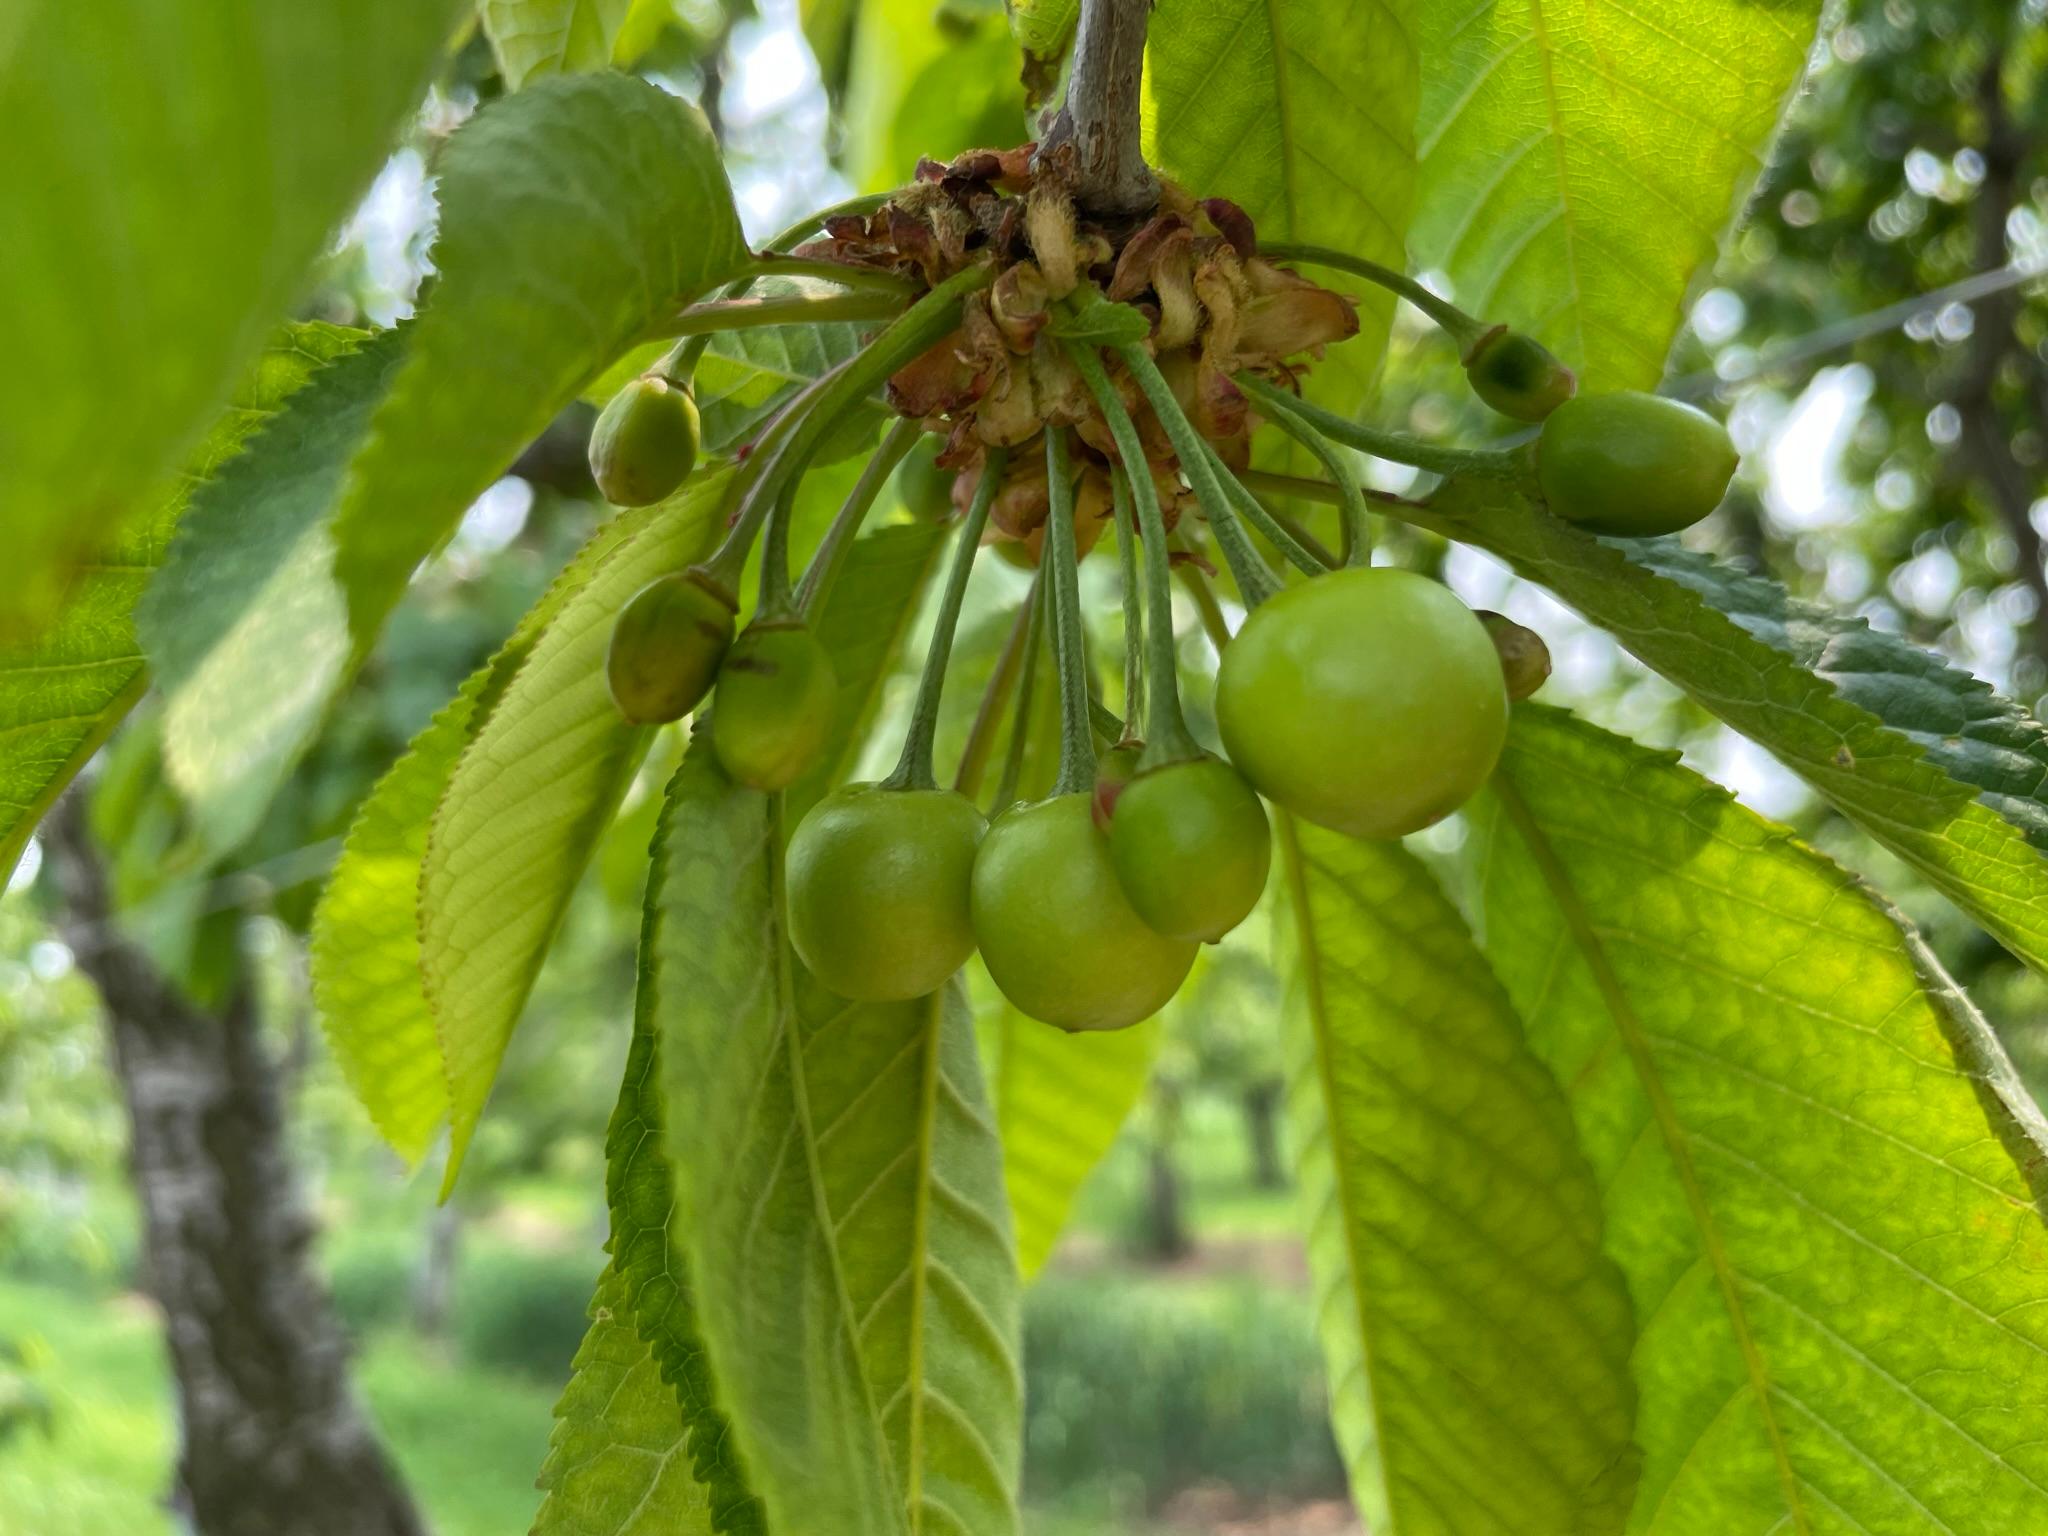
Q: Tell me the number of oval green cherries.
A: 5